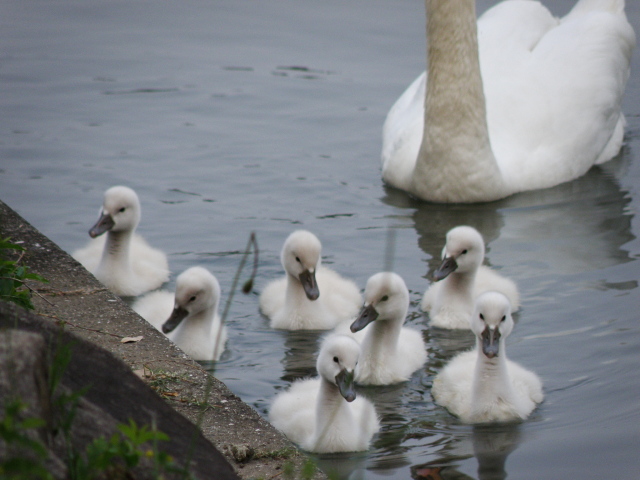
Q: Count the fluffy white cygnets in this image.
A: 7